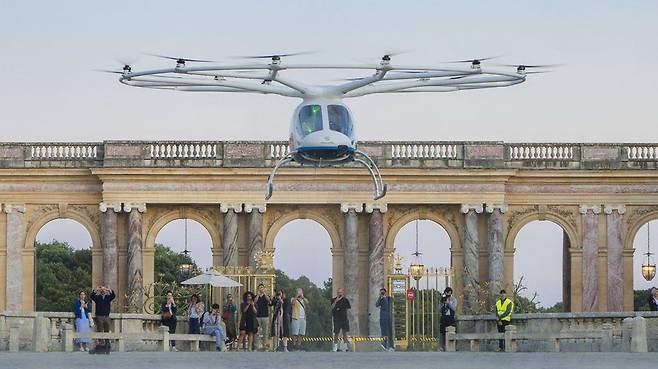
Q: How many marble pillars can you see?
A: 11